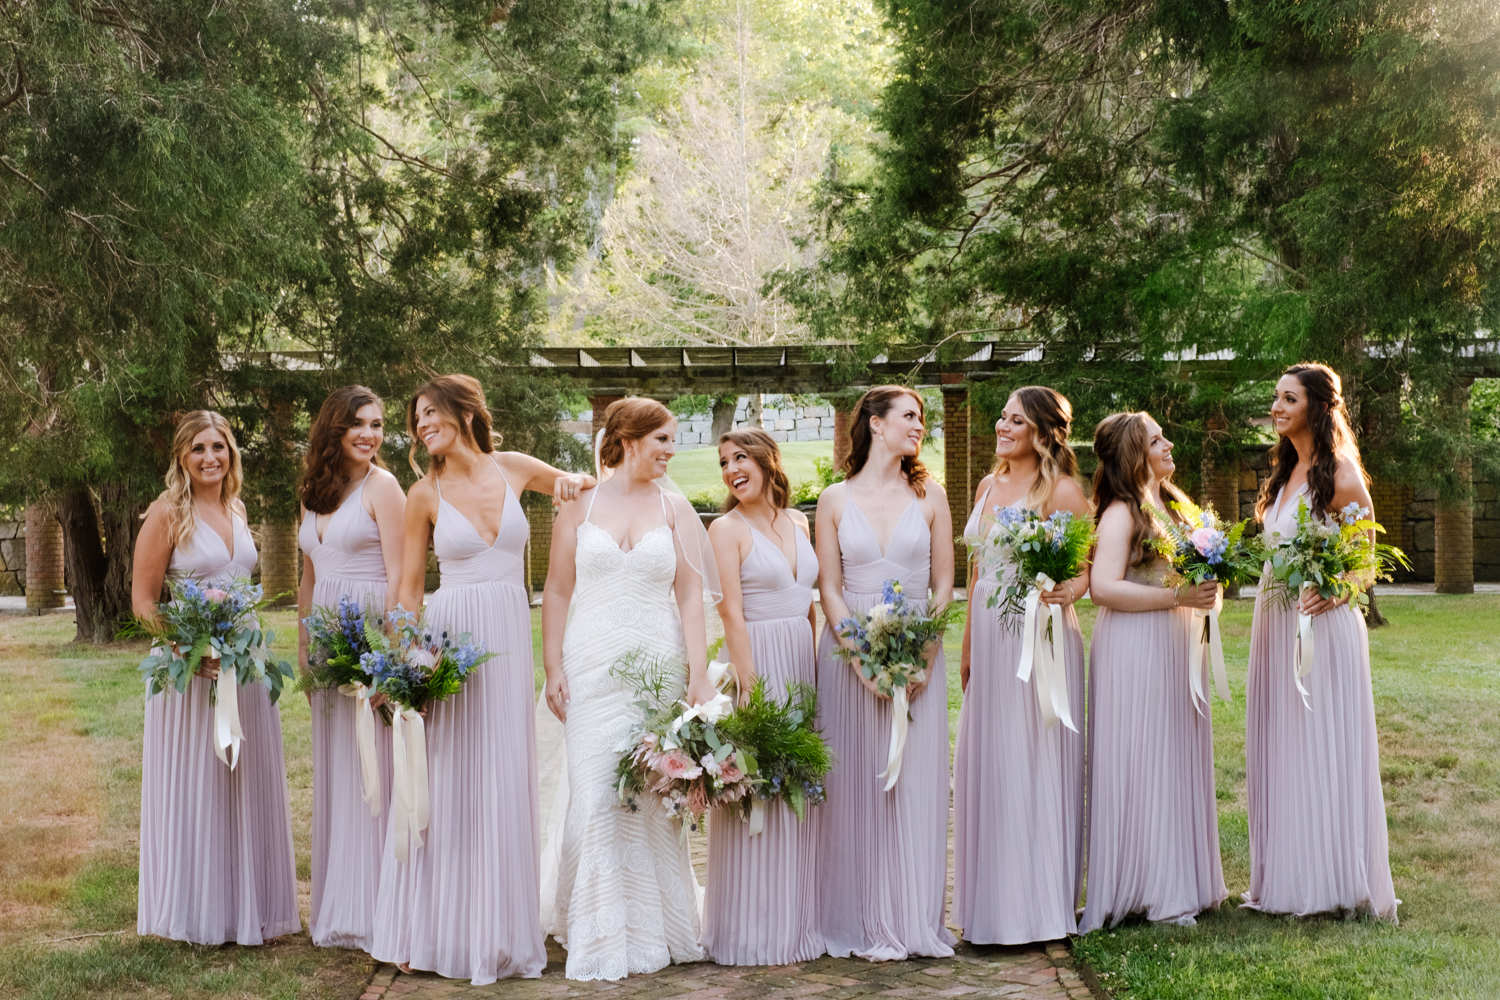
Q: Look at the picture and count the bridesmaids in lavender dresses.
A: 8